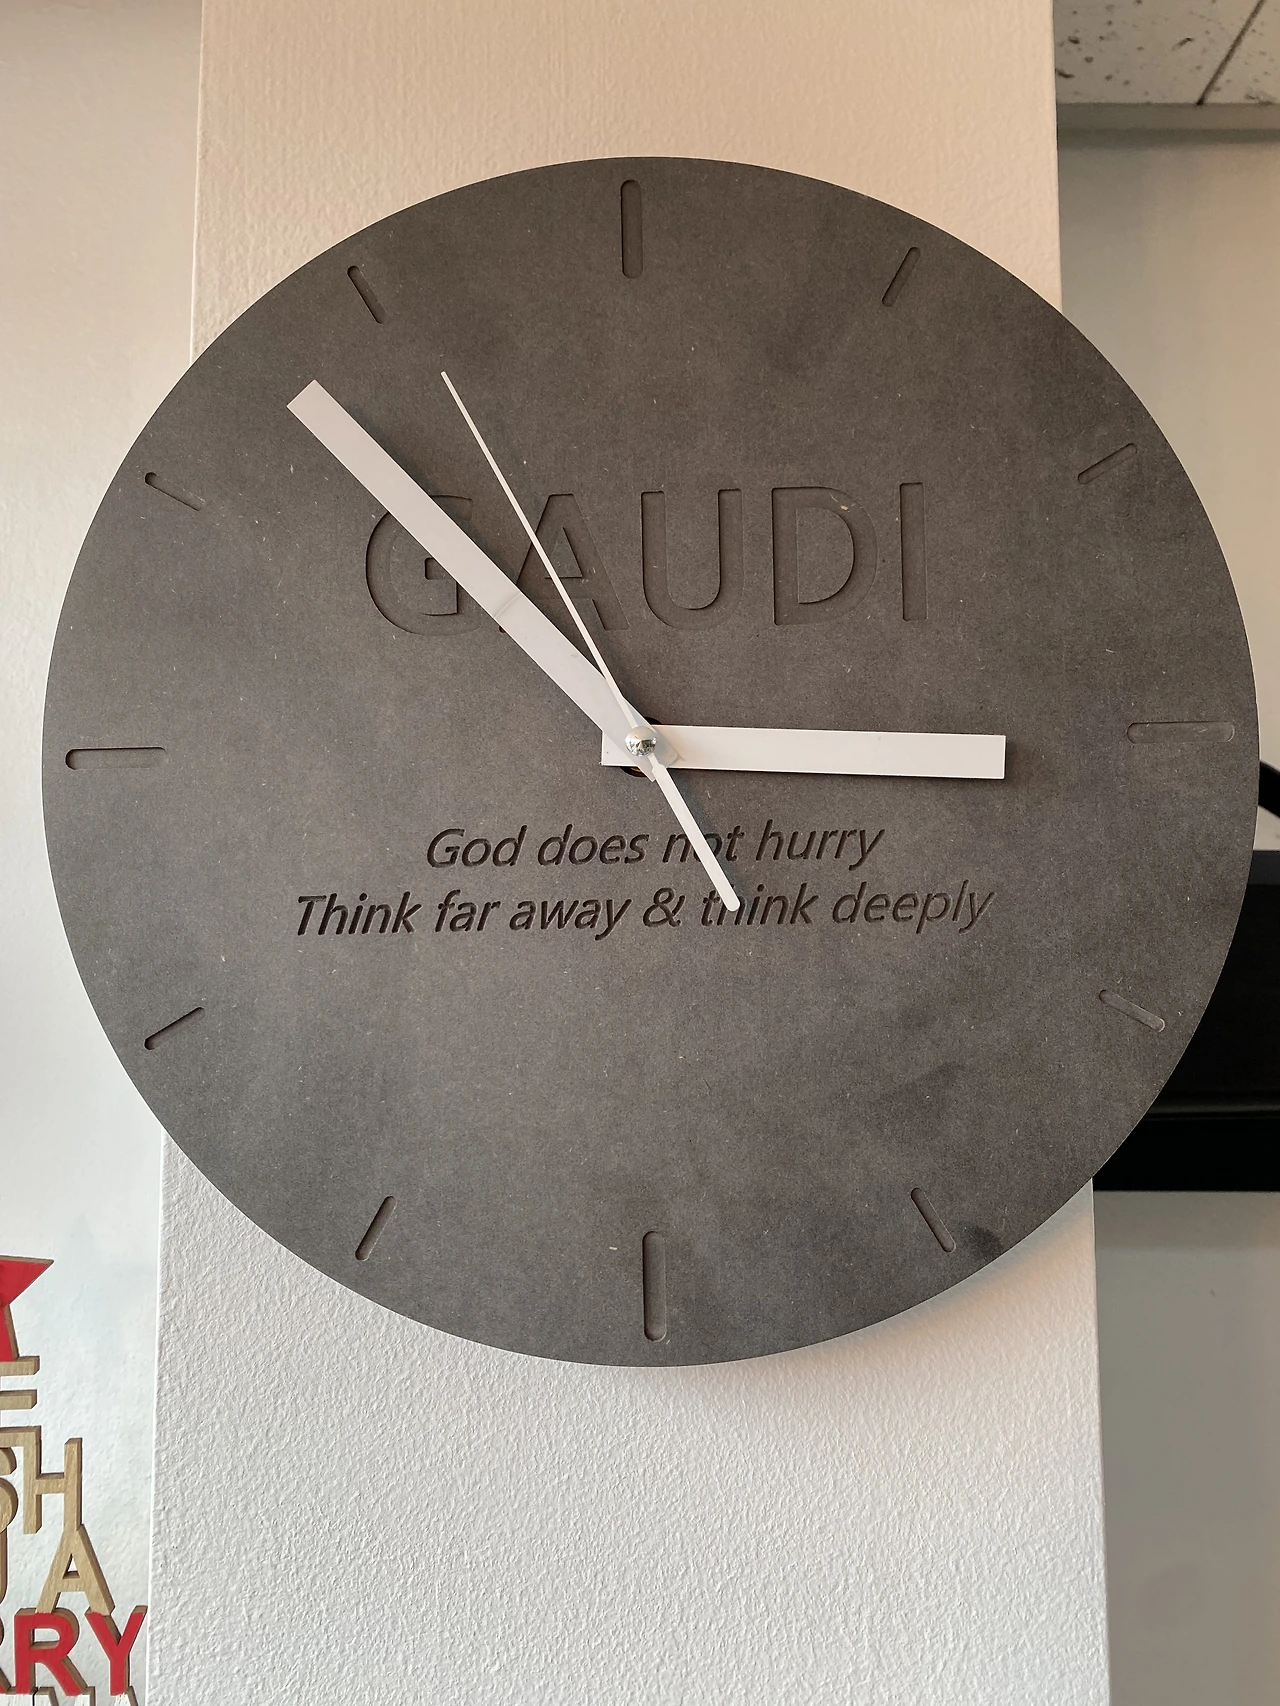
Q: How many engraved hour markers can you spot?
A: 12